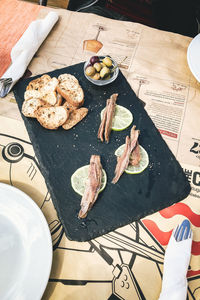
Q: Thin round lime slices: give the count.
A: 3